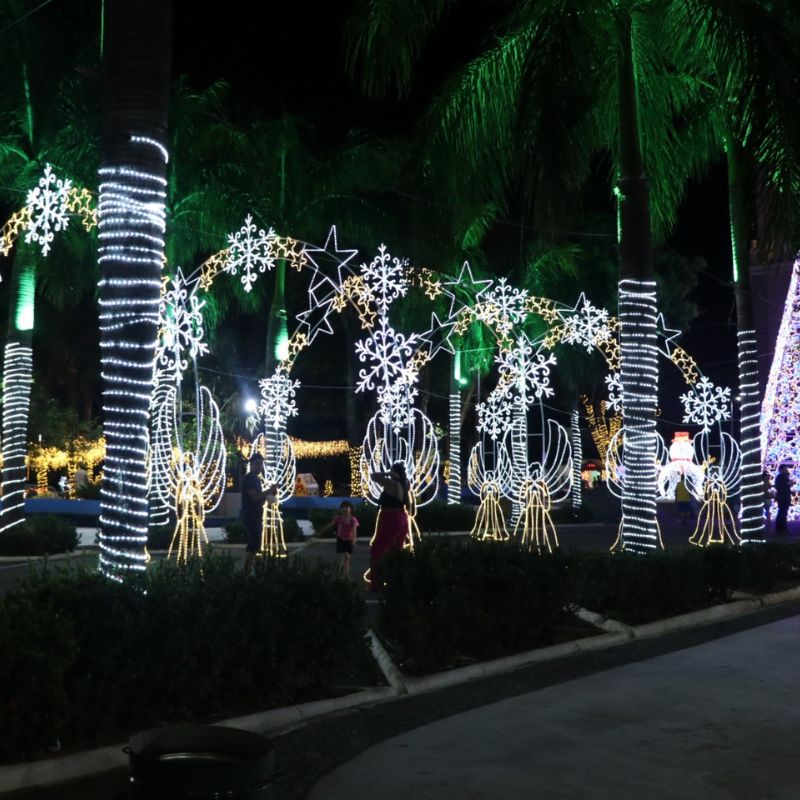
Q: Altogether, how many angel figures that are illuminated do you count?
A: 7